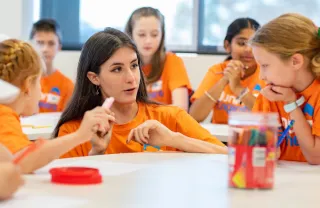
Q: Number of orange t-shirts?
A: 6